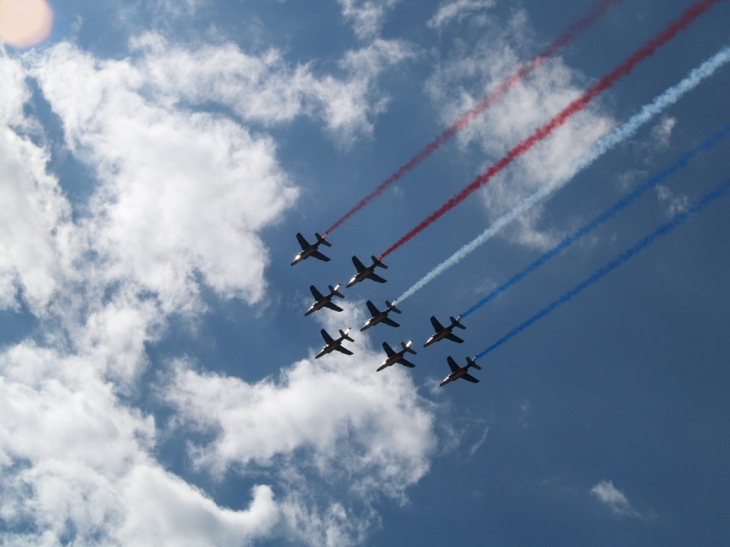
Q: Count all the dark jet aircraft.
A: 8